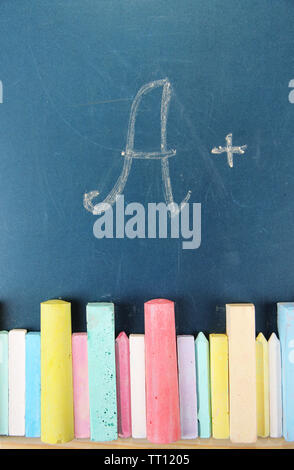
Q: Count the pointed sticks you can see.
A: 4